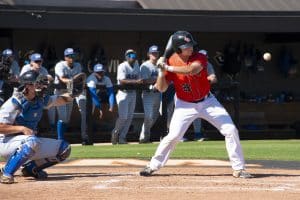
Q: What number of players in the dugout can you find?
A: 7